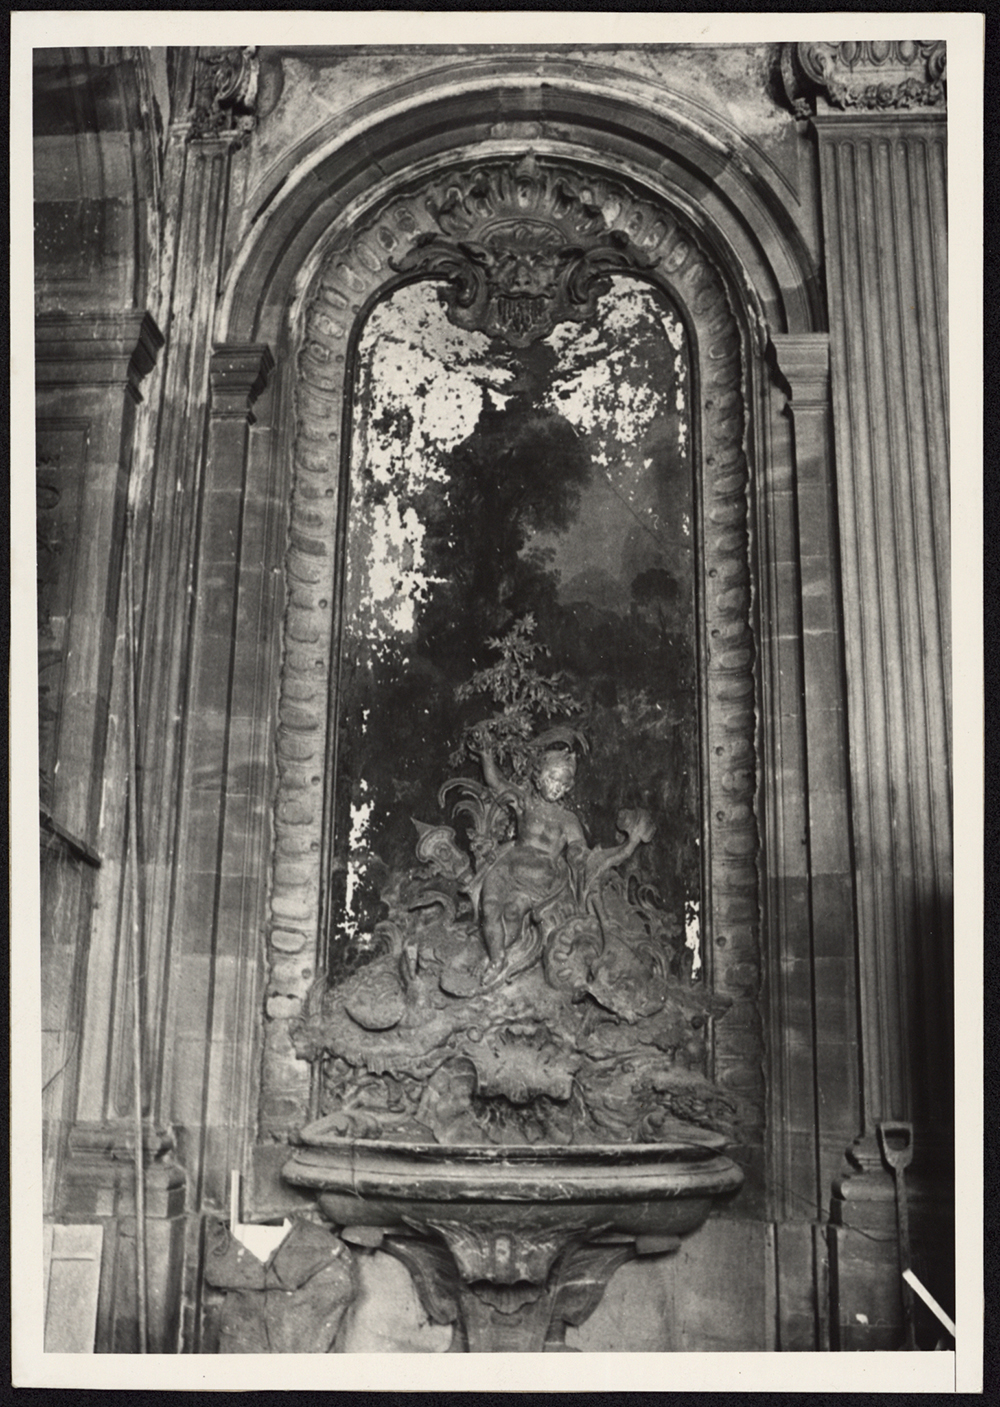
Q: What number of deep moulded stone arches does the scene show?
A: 1